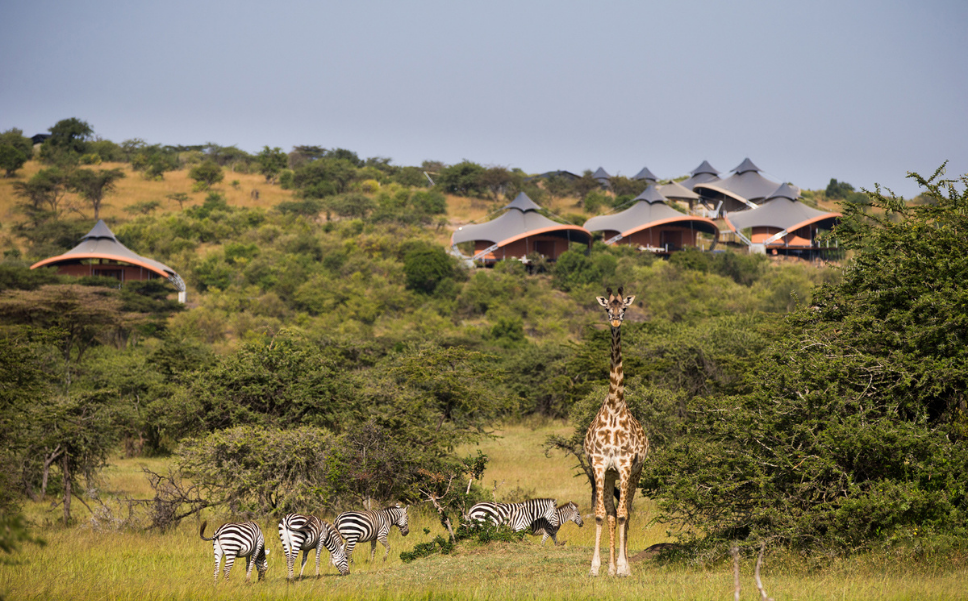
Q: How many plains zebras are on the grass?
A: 5